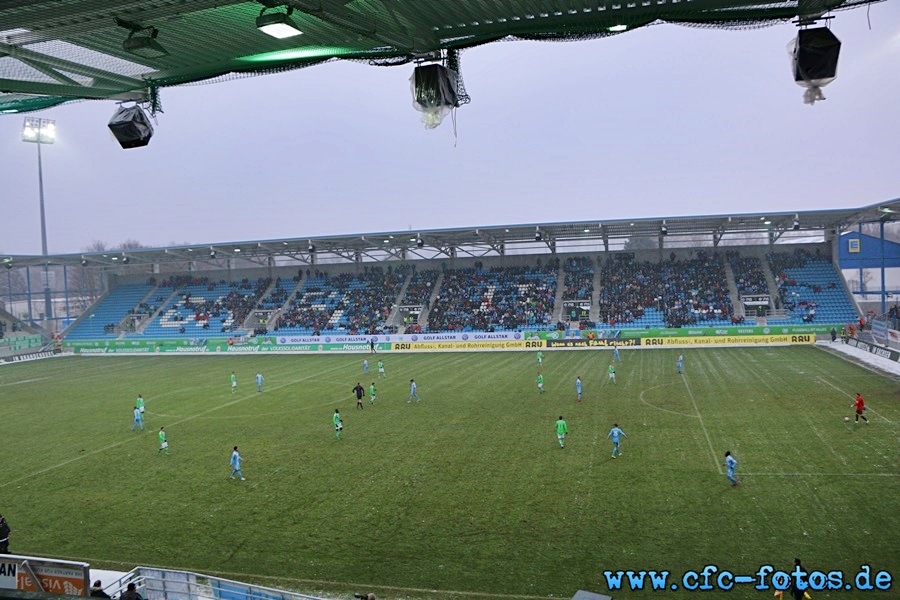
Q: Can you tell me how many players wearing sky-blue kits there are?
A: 10